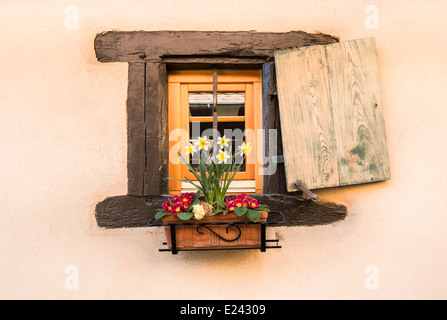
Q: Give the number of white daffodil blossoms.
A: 5